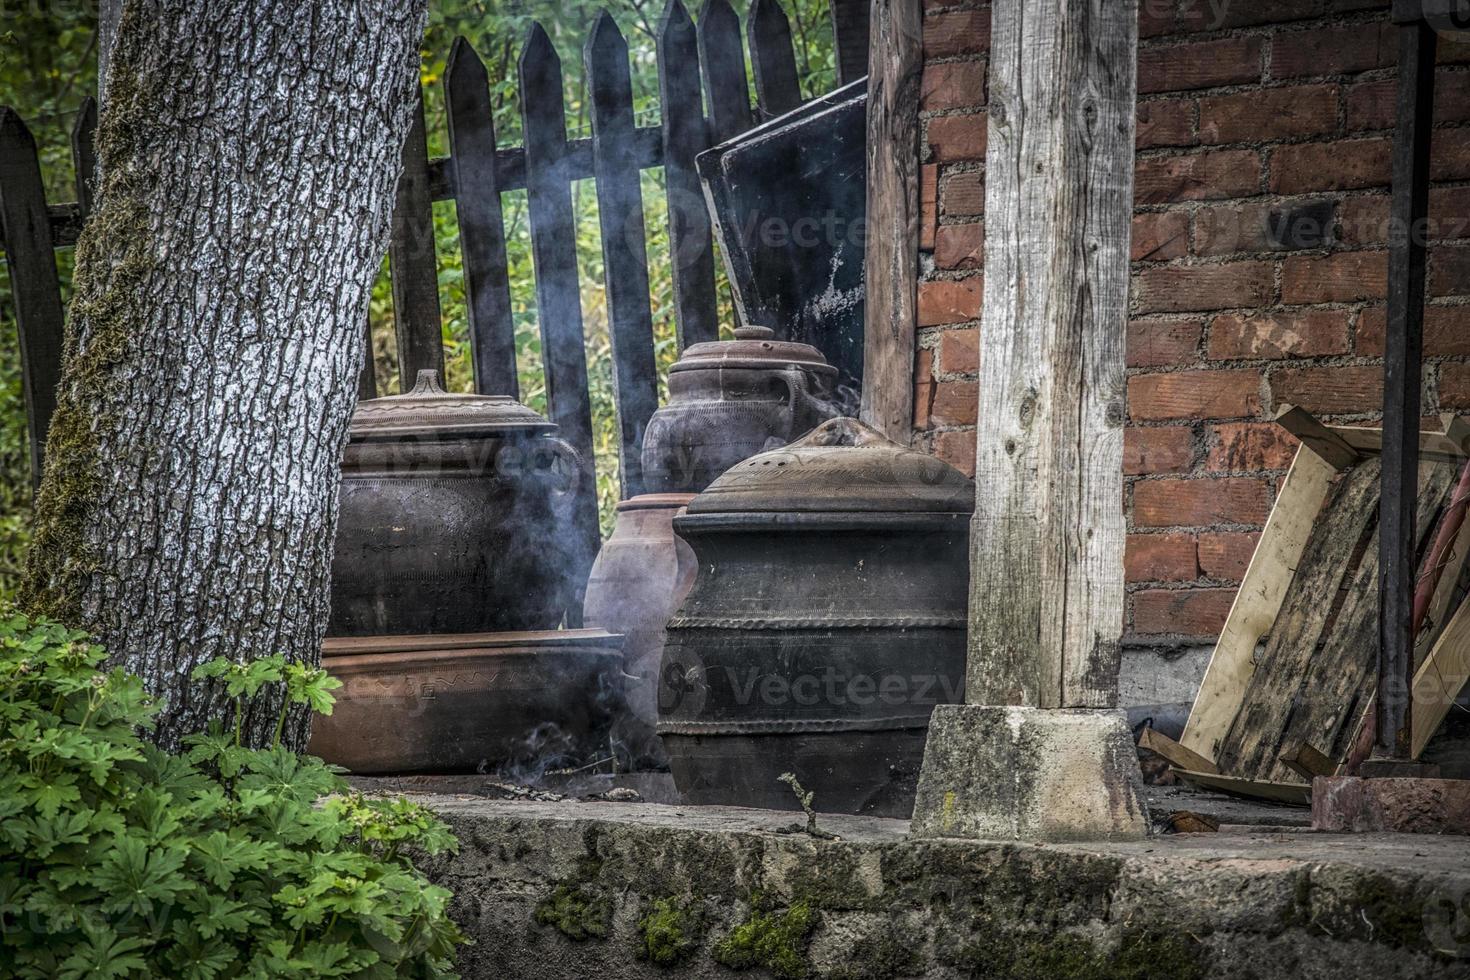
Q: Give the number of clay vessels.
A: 5